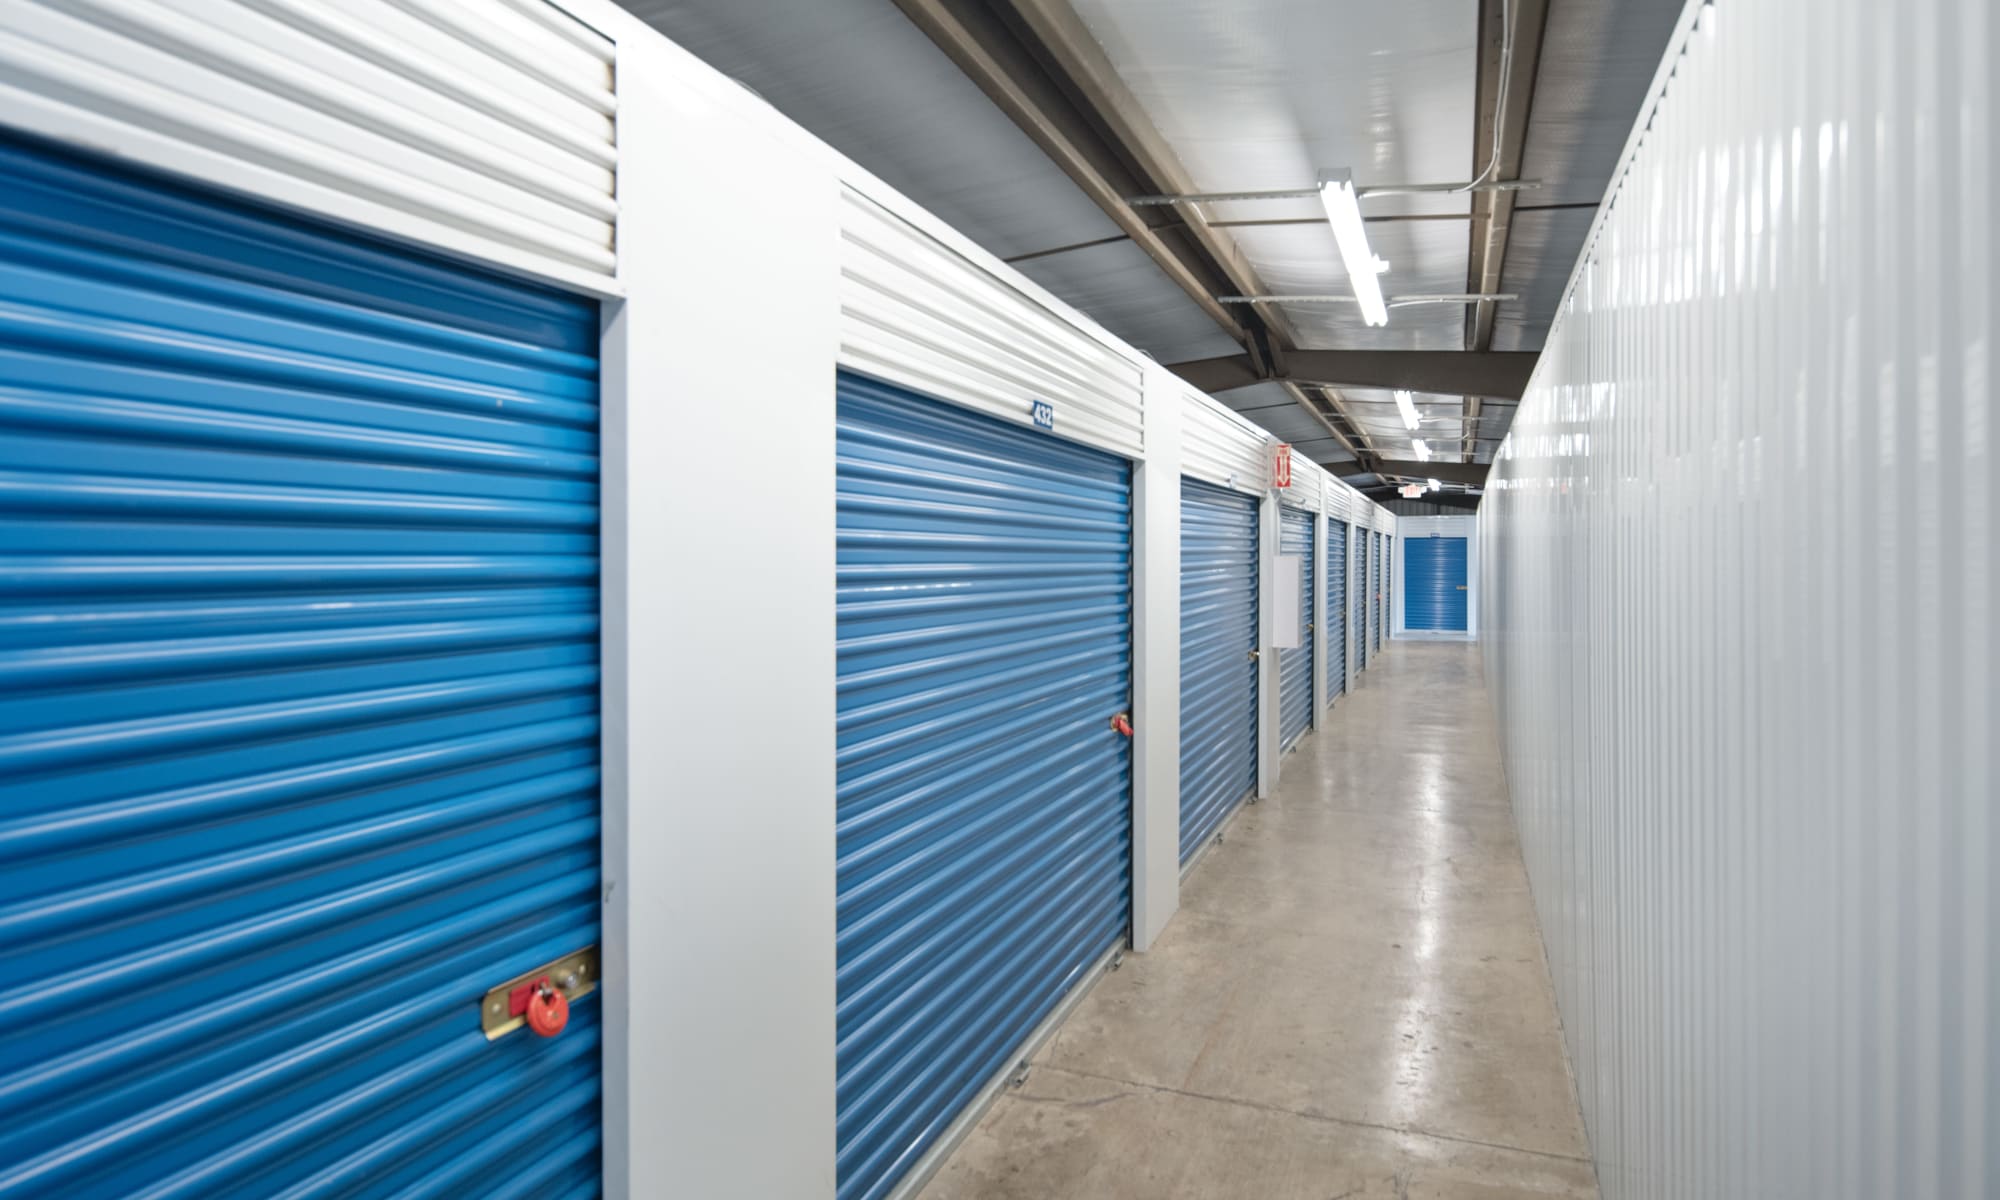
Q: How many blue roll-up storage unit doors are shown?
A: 9